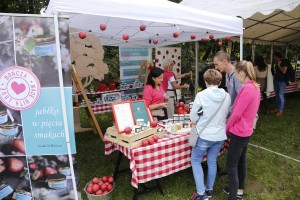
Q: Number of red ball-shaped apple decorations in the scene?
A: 11